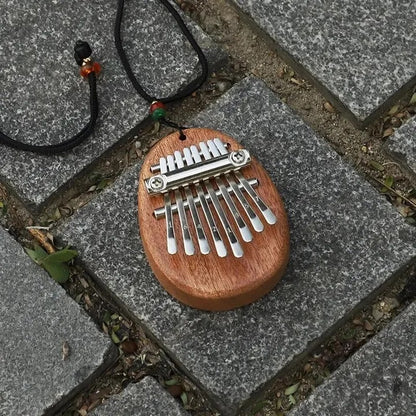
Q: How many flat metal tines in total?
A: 8